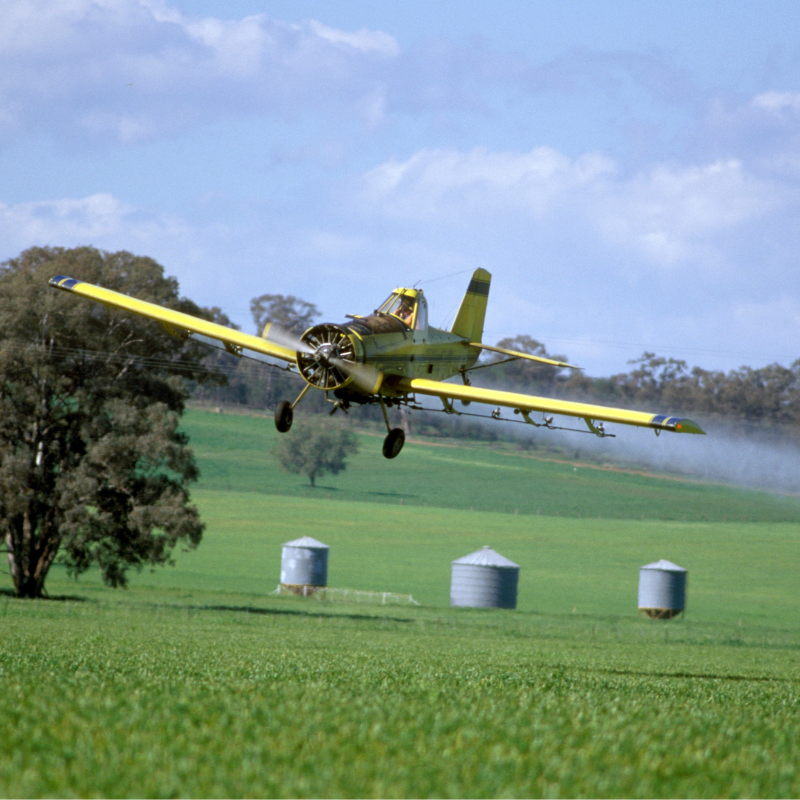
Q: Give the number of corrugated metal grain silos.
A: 3